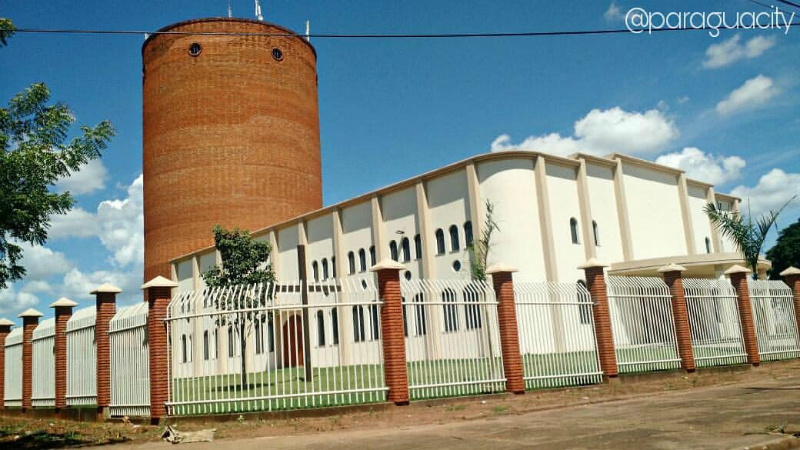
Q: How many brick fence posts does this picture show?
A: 11